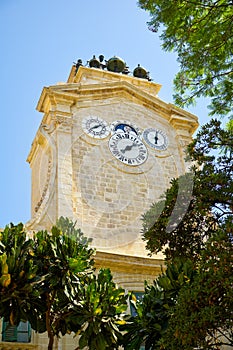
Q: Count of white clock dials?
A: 3